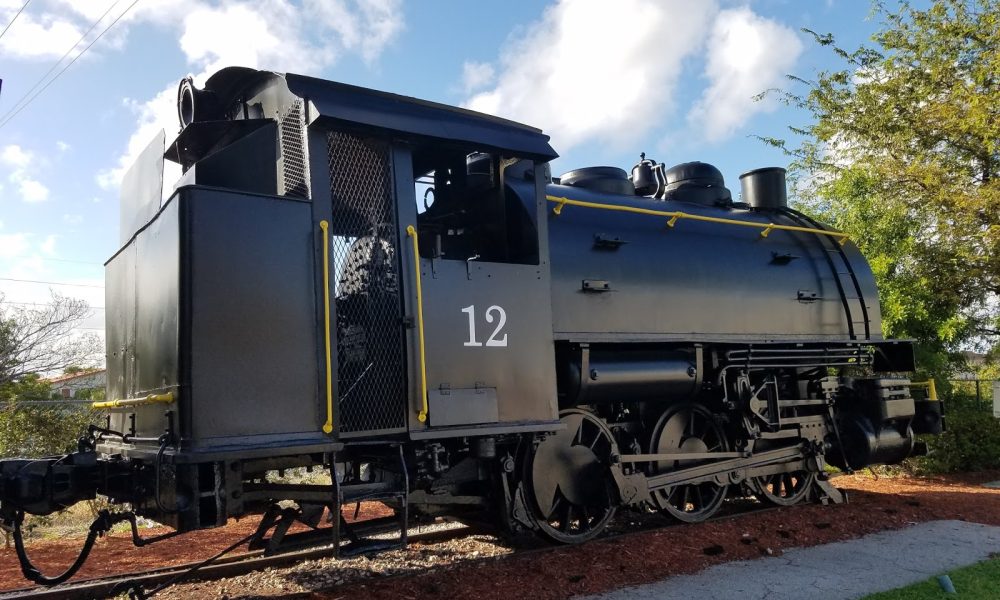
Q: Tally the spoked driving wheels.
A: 3